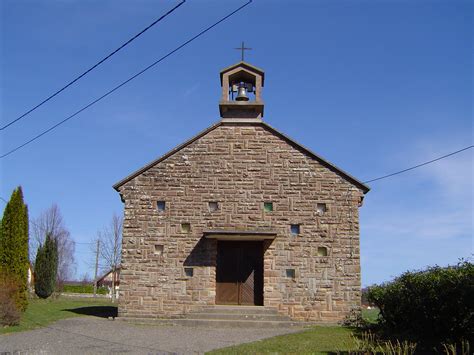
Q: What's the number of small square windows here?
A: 10